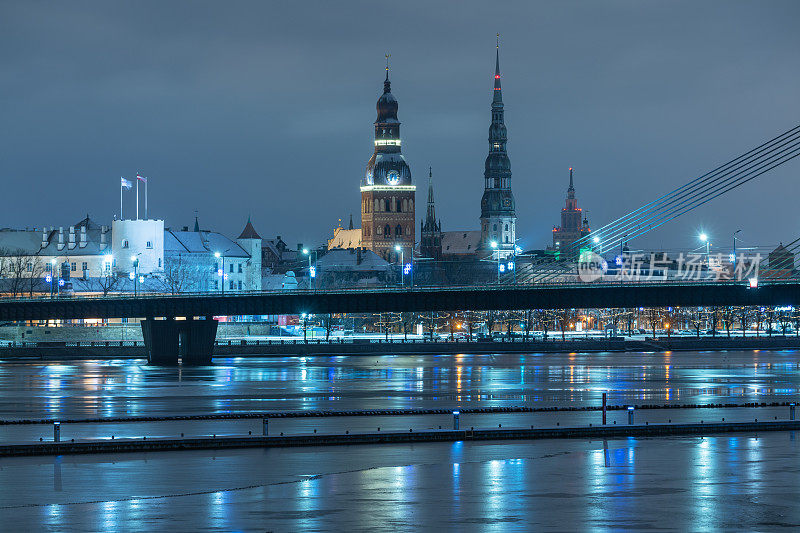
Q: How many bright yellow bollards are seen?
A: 0